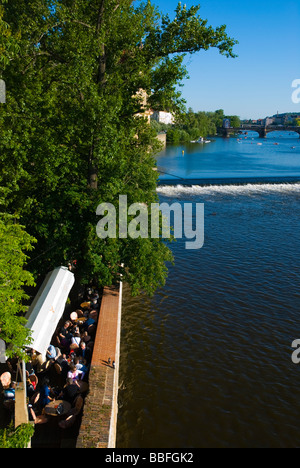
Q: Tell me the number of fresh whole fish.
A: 0